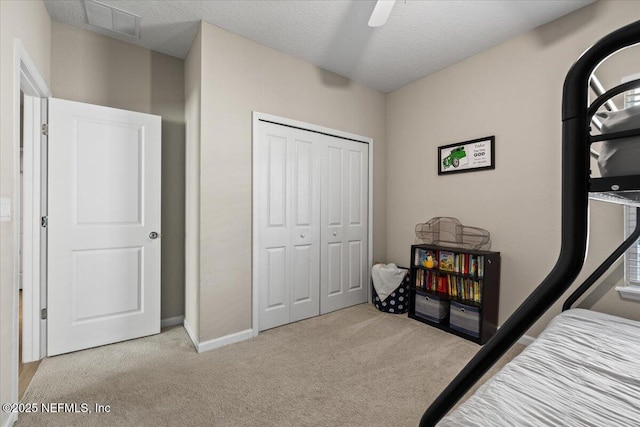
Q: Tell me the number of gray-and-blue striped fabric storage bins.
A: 2